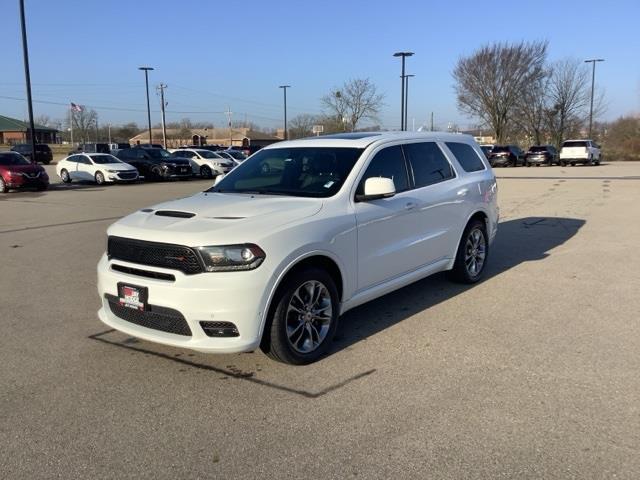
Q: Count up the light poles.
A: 6